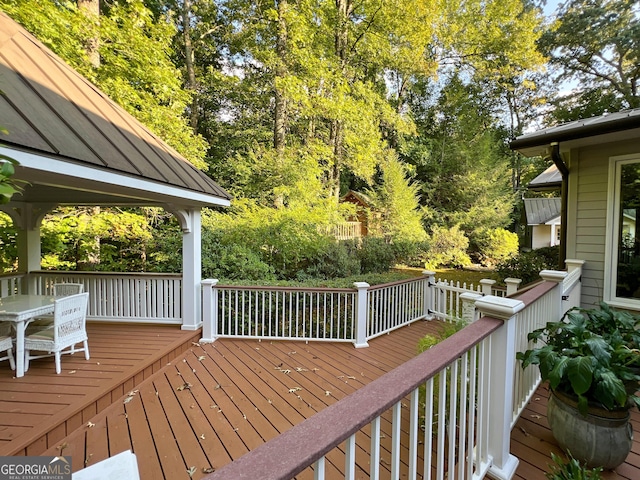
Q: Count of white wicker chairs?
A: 3